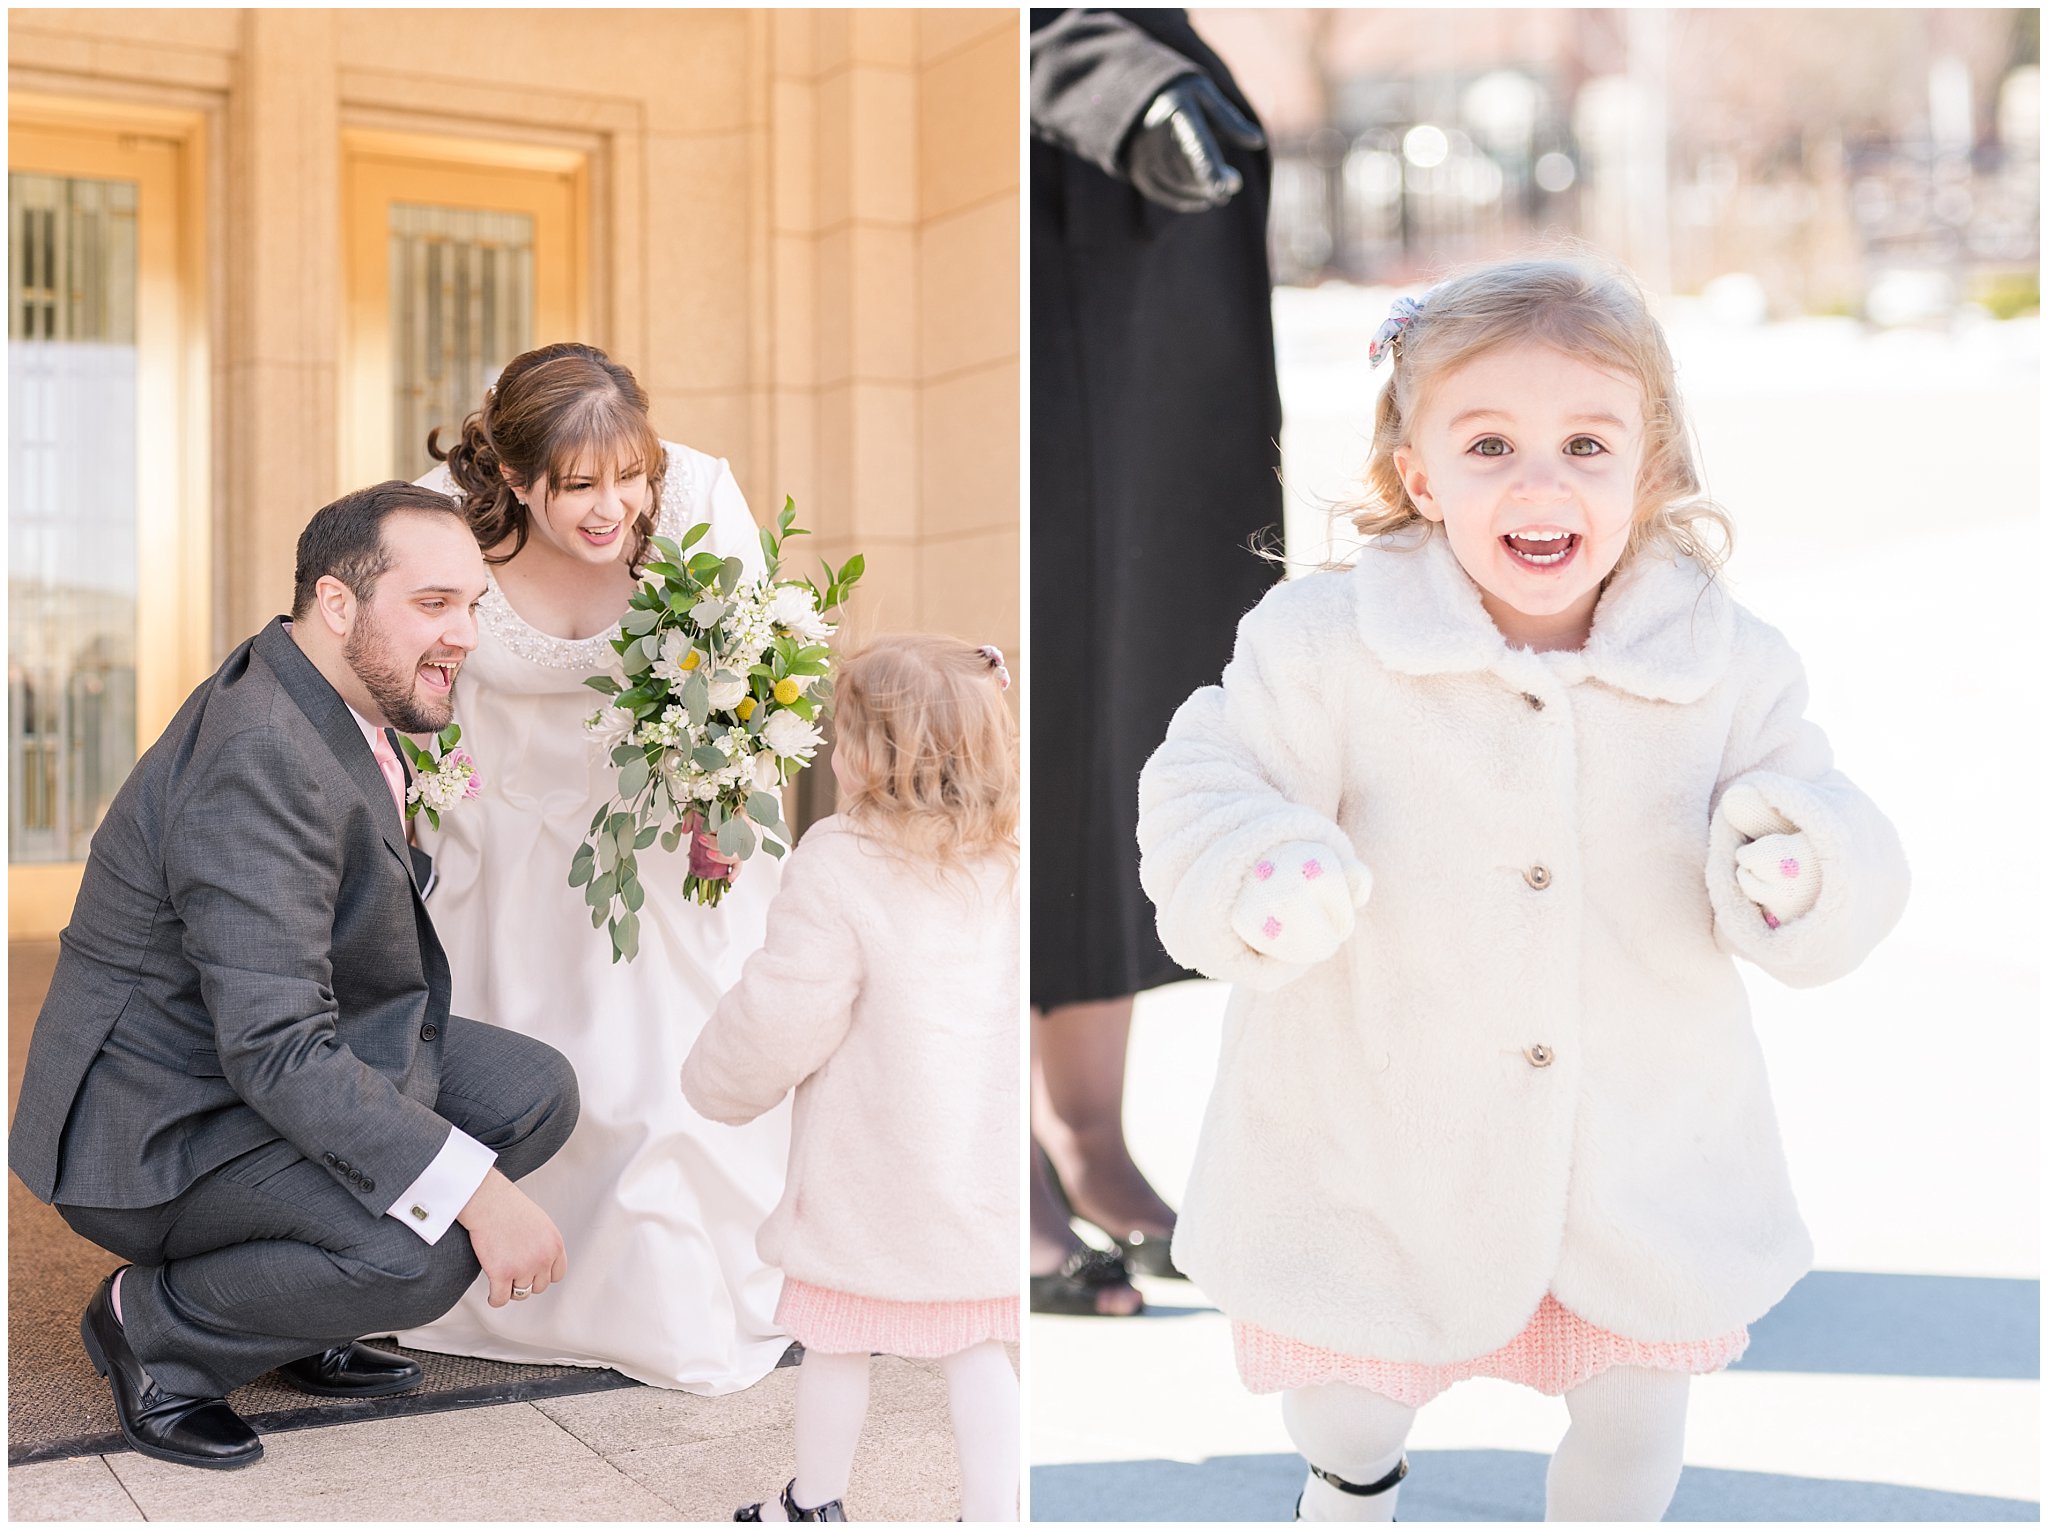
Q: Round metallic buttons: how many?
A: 3